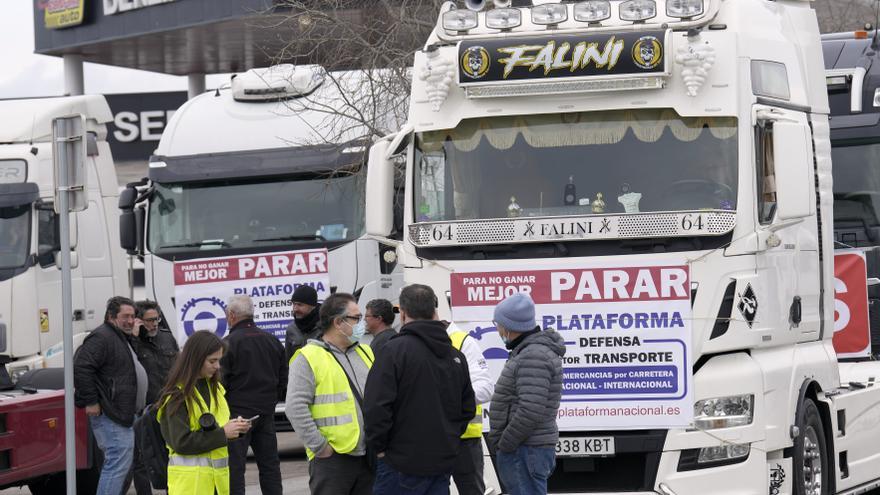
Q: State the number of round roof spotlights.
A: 6